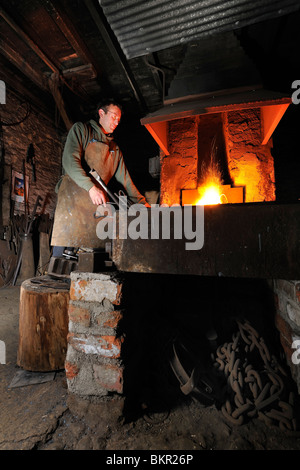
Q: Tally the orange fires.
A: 1